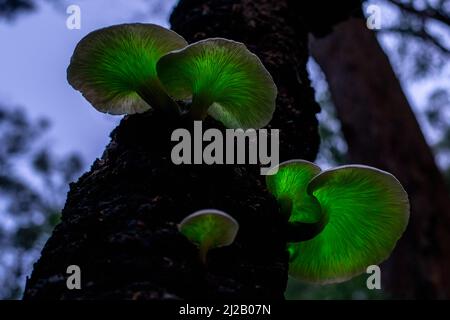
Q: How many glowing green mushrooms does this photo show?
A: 5